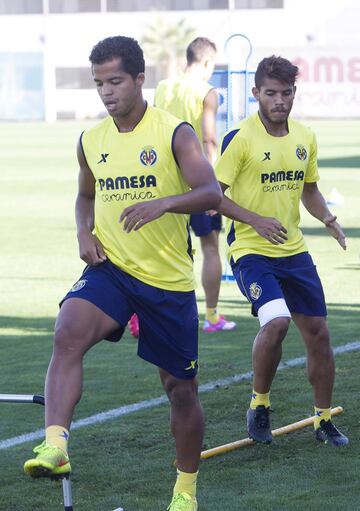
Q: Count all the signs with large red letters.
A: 1